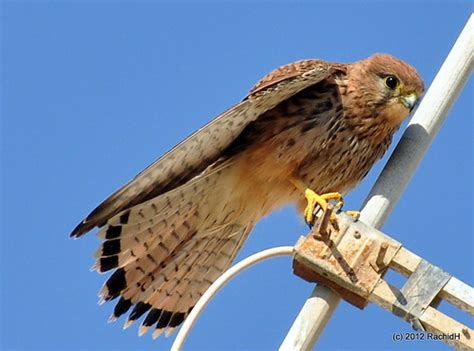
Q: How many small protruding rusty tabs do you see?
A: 2